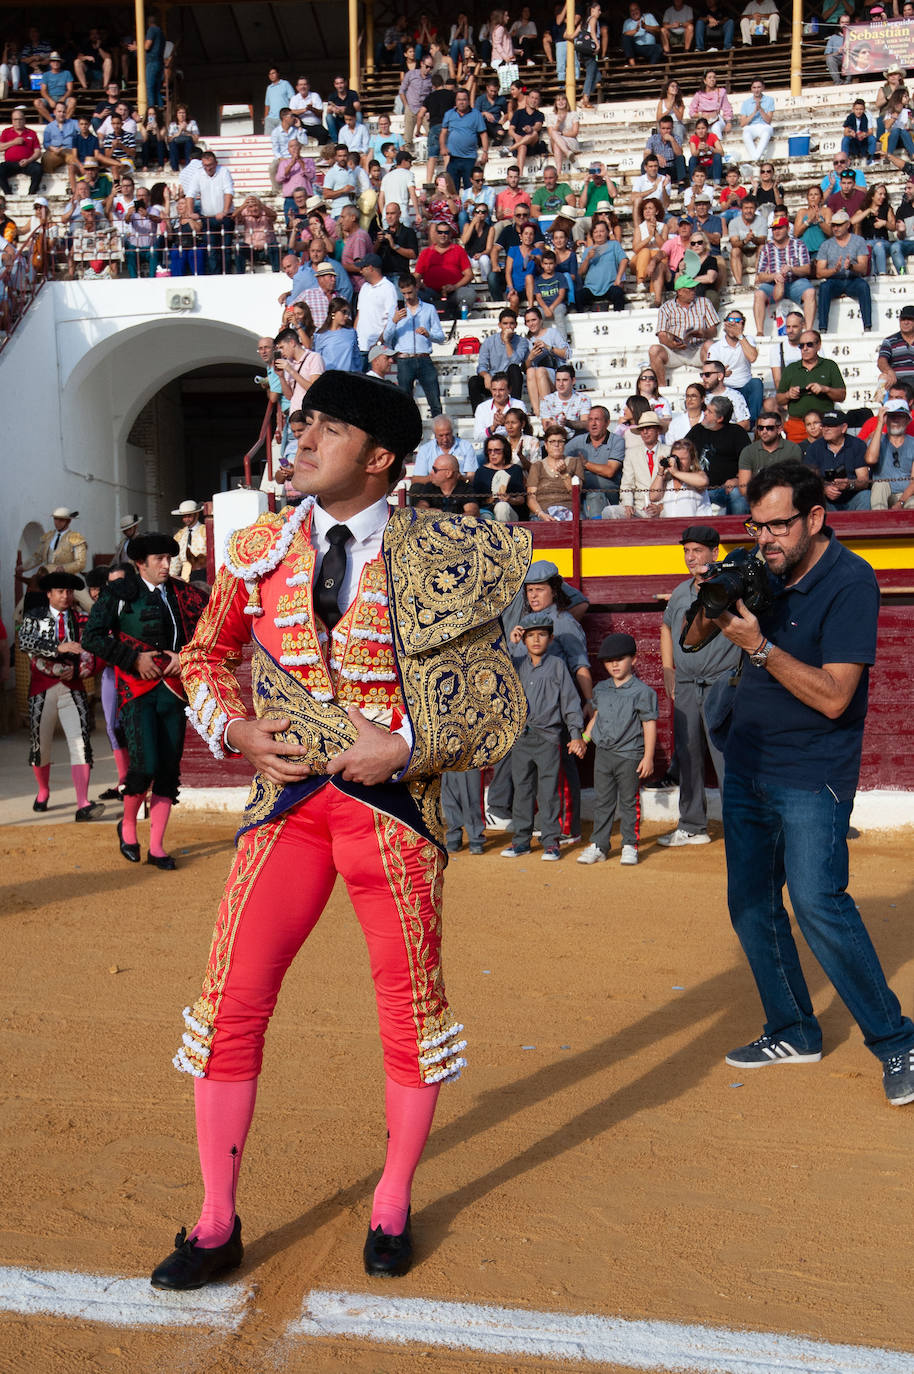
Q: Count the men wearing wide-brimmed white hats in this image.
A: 3